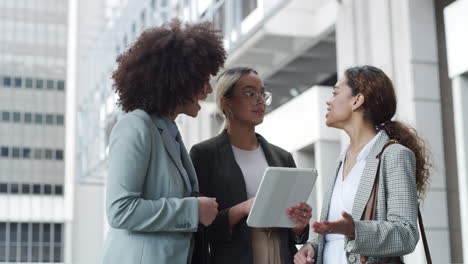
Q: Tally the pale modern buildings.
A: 2